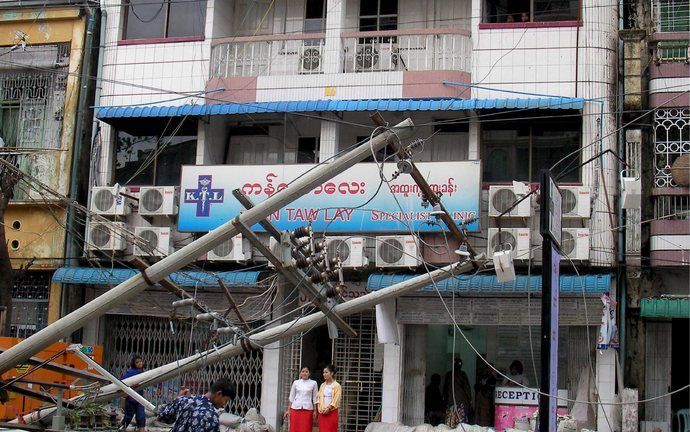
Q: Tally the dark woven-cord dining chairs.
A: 0